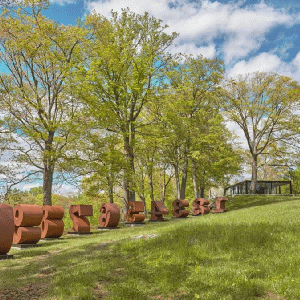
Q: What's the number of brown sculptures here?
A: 10